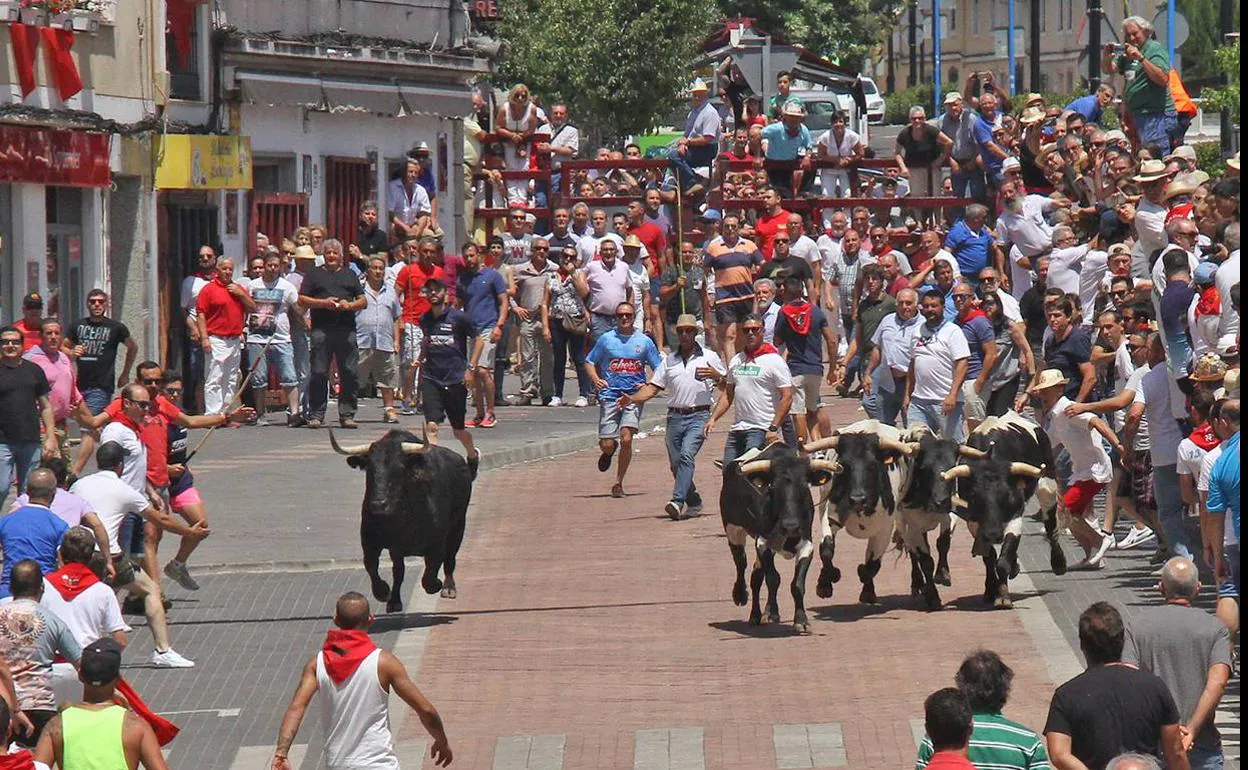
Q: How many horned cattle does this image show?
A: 5